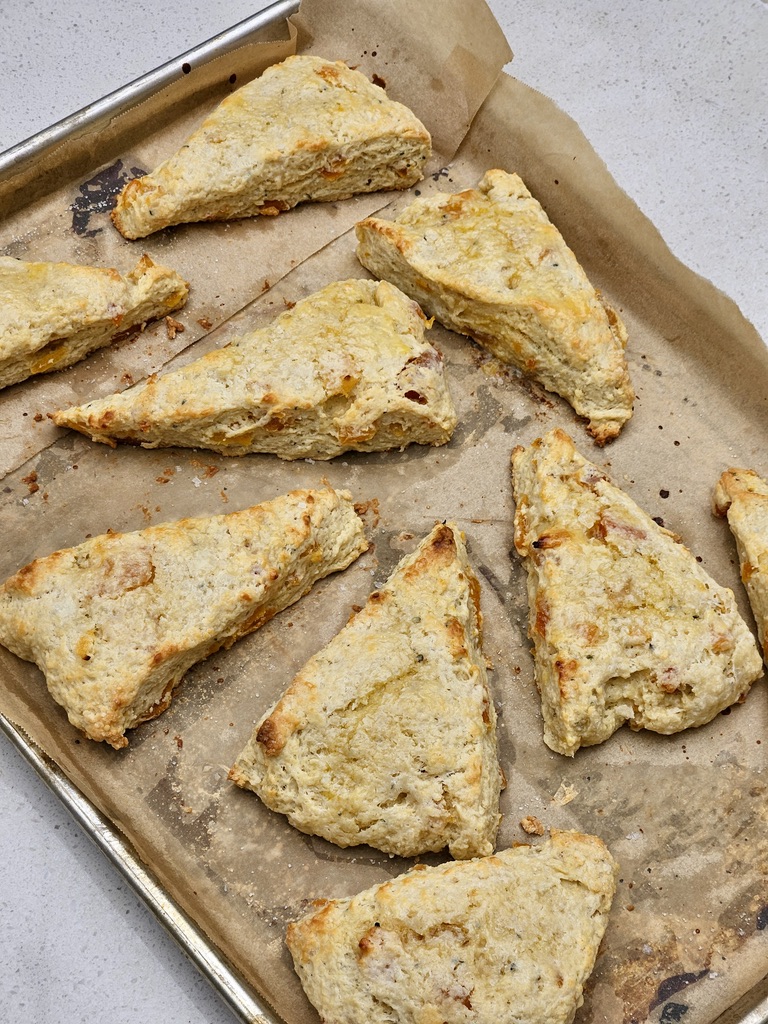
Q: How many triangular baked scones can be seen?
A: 9